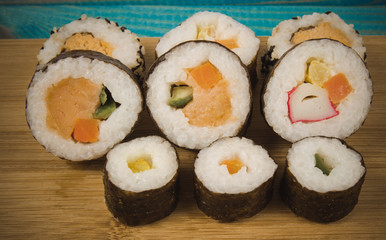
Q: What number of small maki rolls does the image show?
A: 3